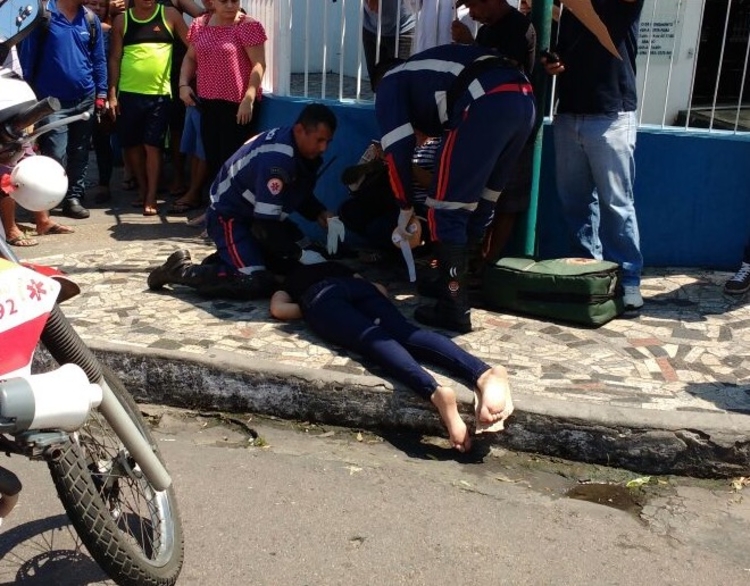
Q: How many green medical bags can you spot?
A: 1